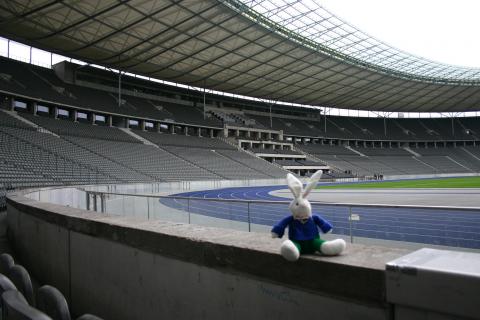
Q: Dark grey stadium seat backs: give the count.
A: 6